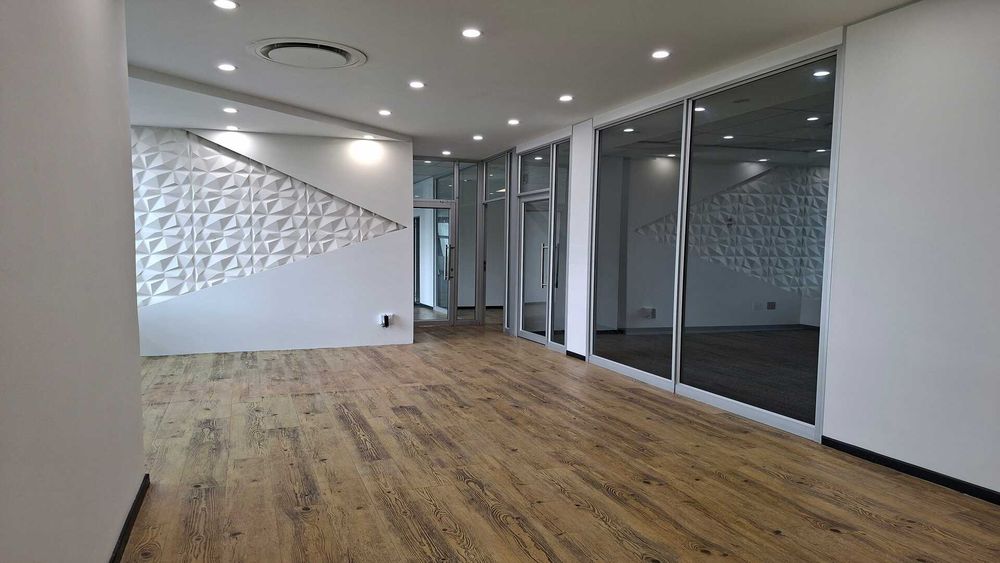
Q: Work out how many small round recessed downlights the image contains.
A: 13